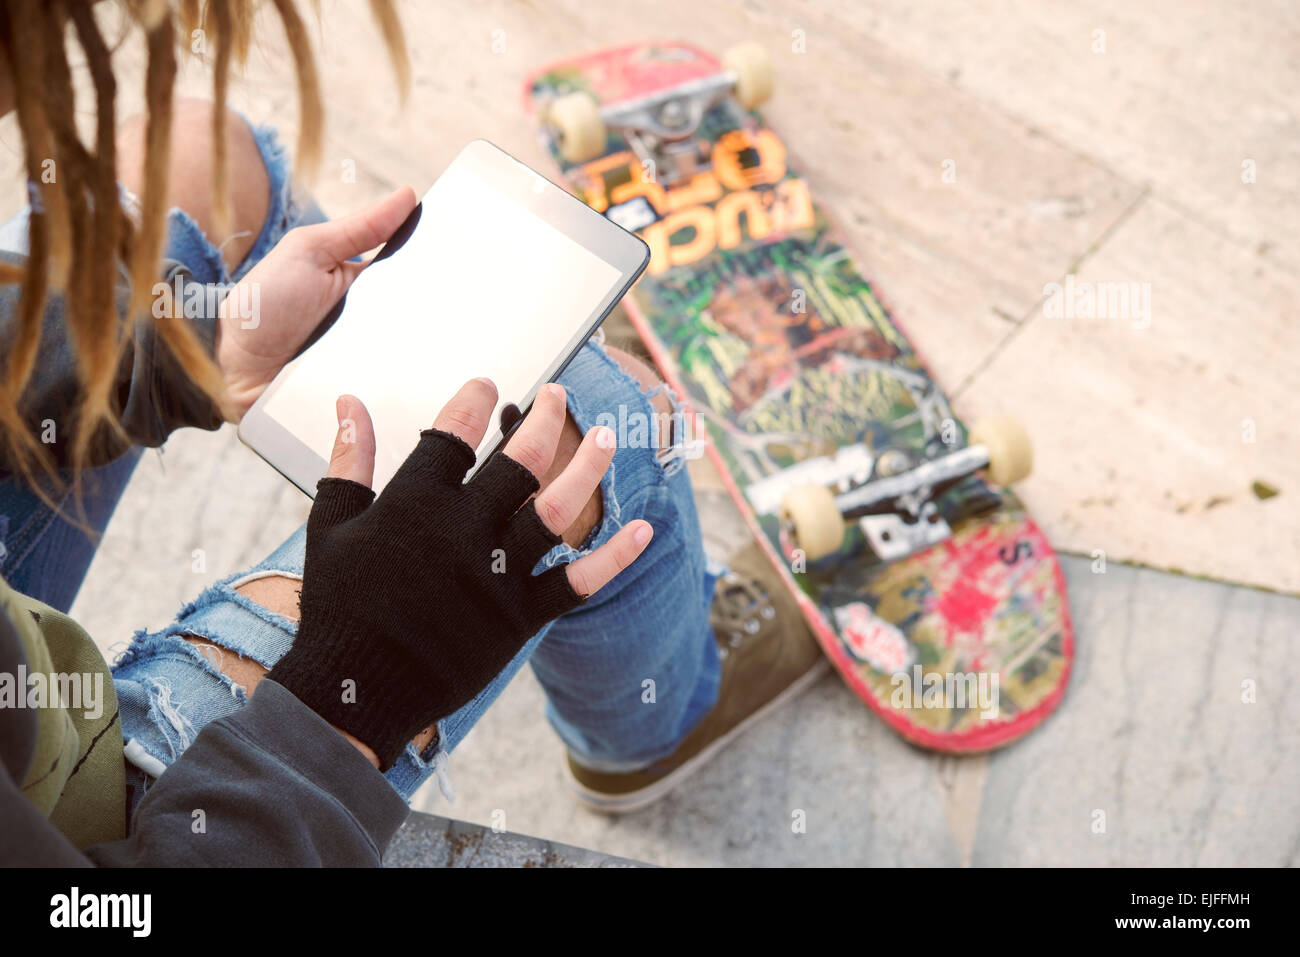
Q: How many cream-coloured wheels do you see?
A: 4